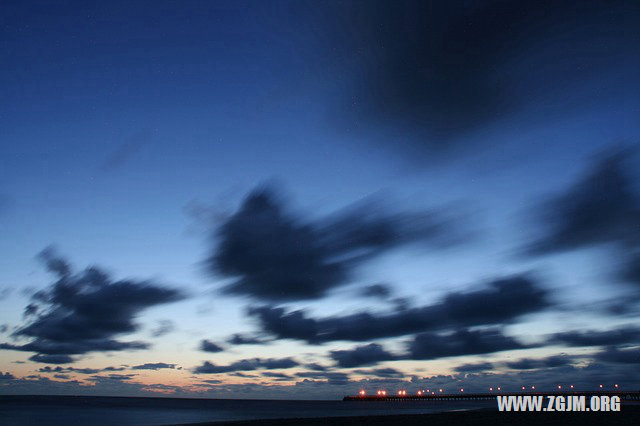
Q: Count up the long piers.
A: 1